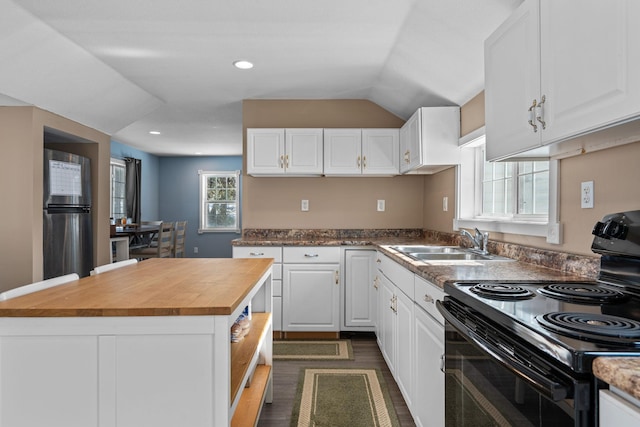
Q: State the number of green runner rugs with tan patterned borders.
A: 2